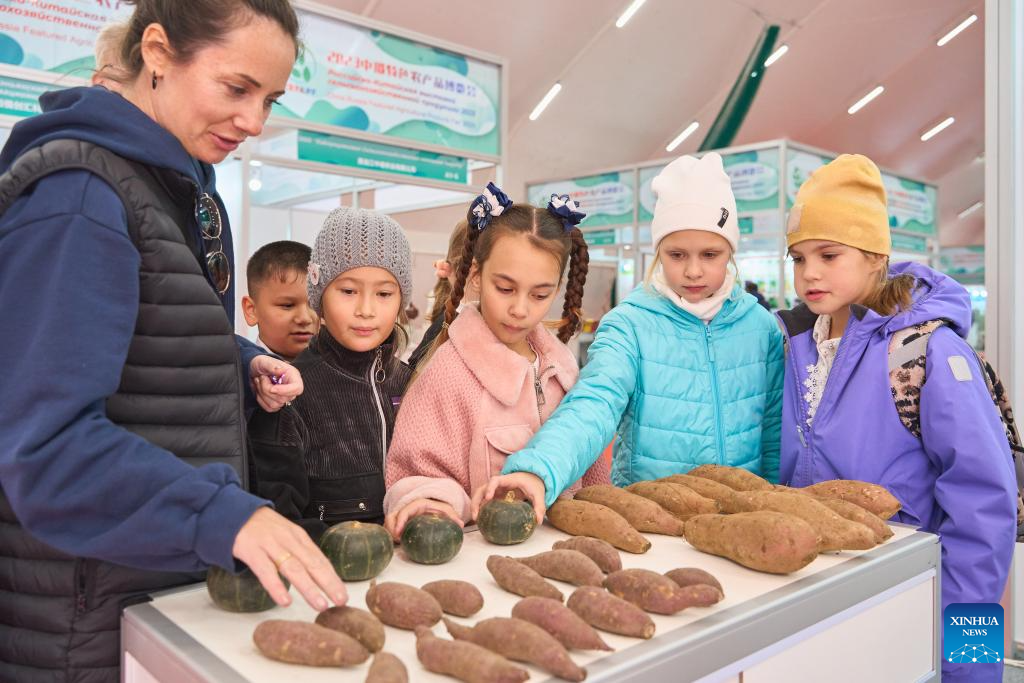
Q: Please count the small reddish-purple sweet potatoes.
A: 14